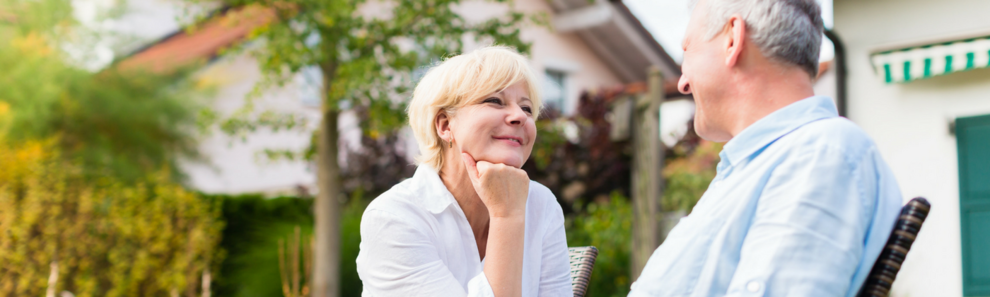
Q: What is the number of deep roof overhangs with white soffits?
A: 1